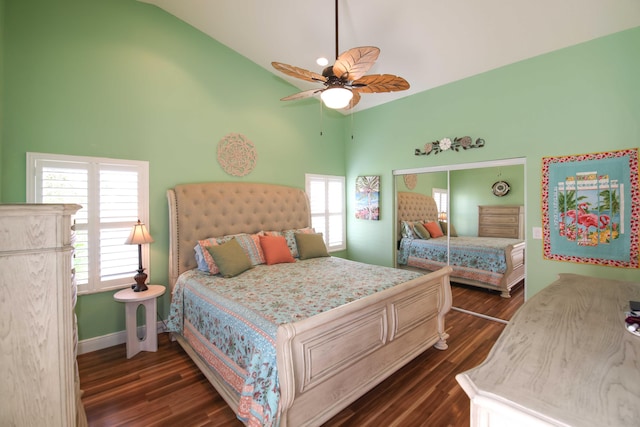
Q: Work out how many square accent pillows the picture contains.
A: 3